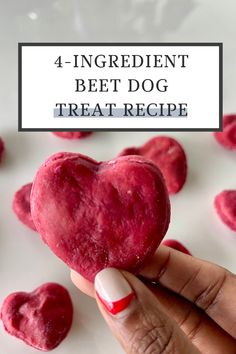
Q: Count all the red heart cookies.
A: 9